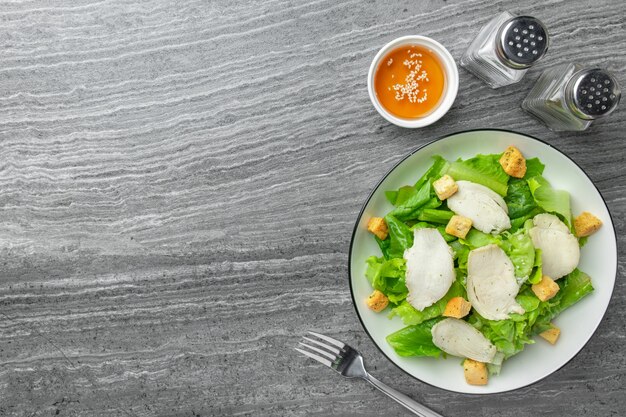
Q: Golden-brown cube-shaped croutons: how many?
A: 10